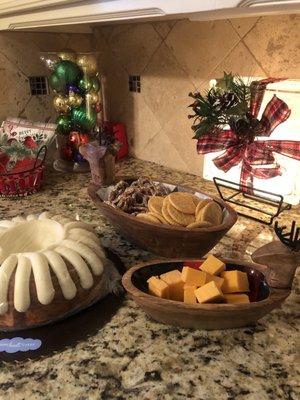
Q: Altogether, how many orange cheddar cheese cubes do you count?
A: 9